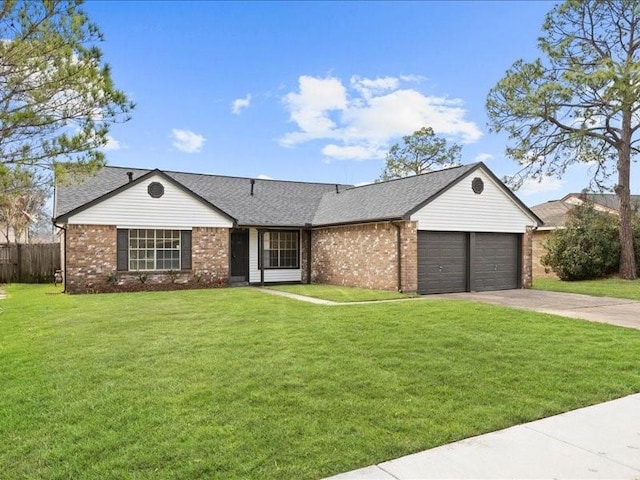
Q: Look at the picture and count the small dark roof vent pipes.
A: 3